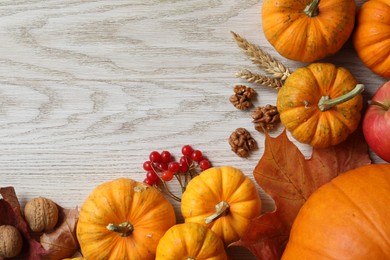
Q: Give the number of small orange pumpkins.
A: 6